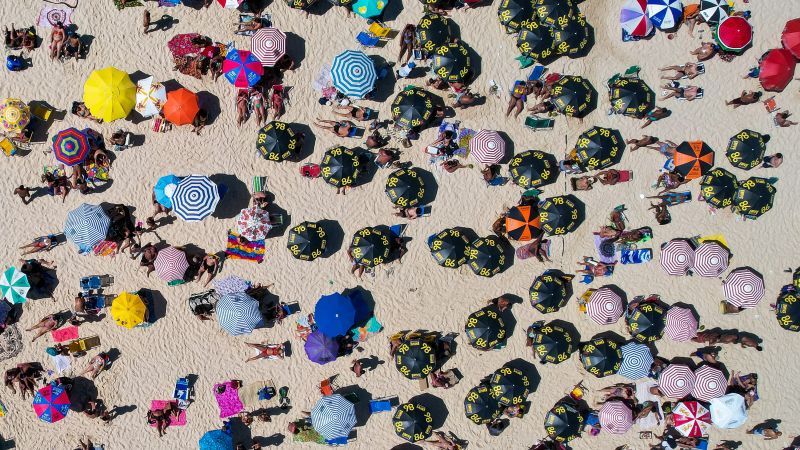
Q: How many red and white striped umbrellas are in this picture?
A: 11